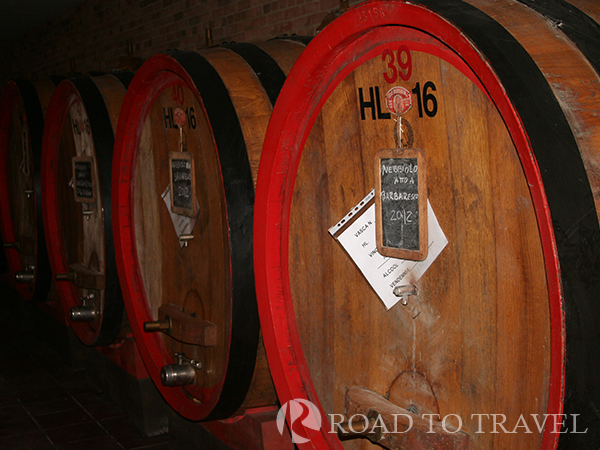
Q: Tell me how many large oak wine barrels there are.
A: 4